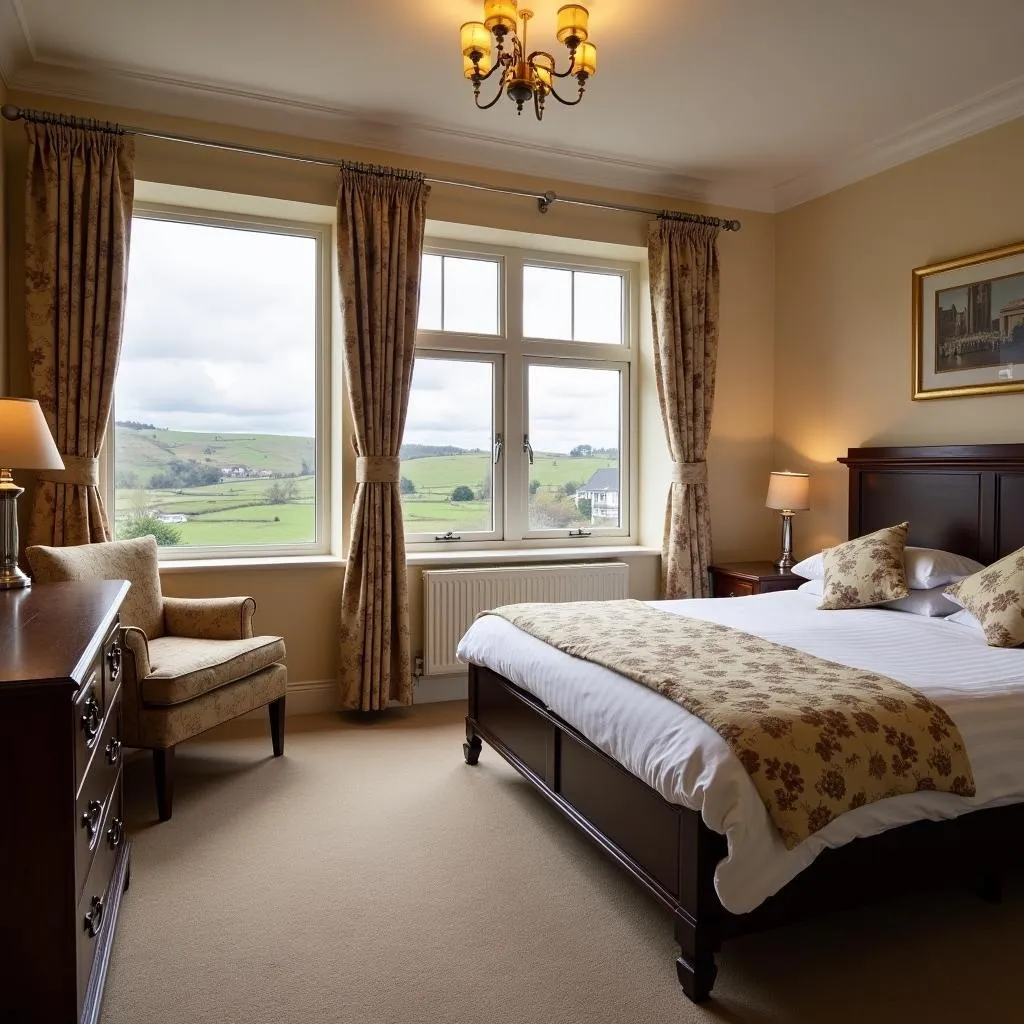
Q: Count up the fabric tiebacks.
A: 3